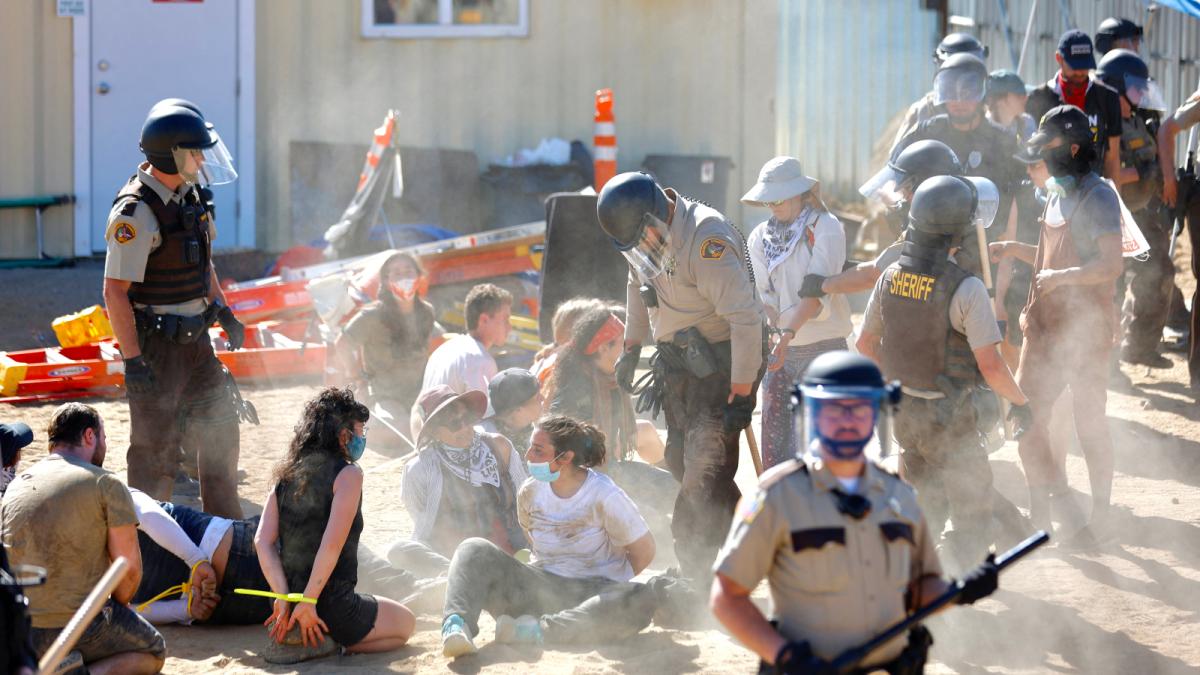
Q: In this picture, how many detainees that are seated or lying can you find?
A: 11